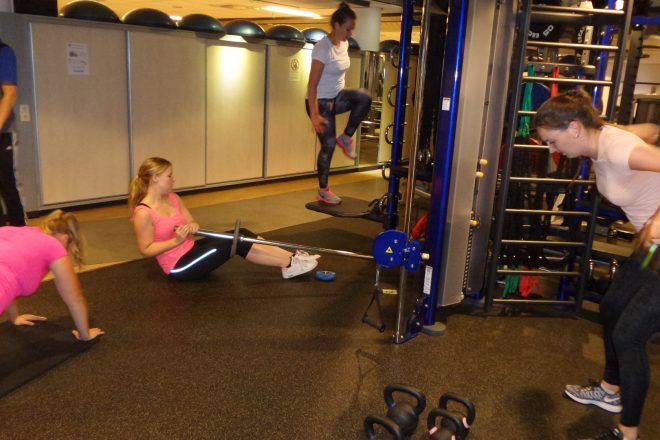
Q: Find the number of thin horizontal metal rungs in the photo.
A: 10